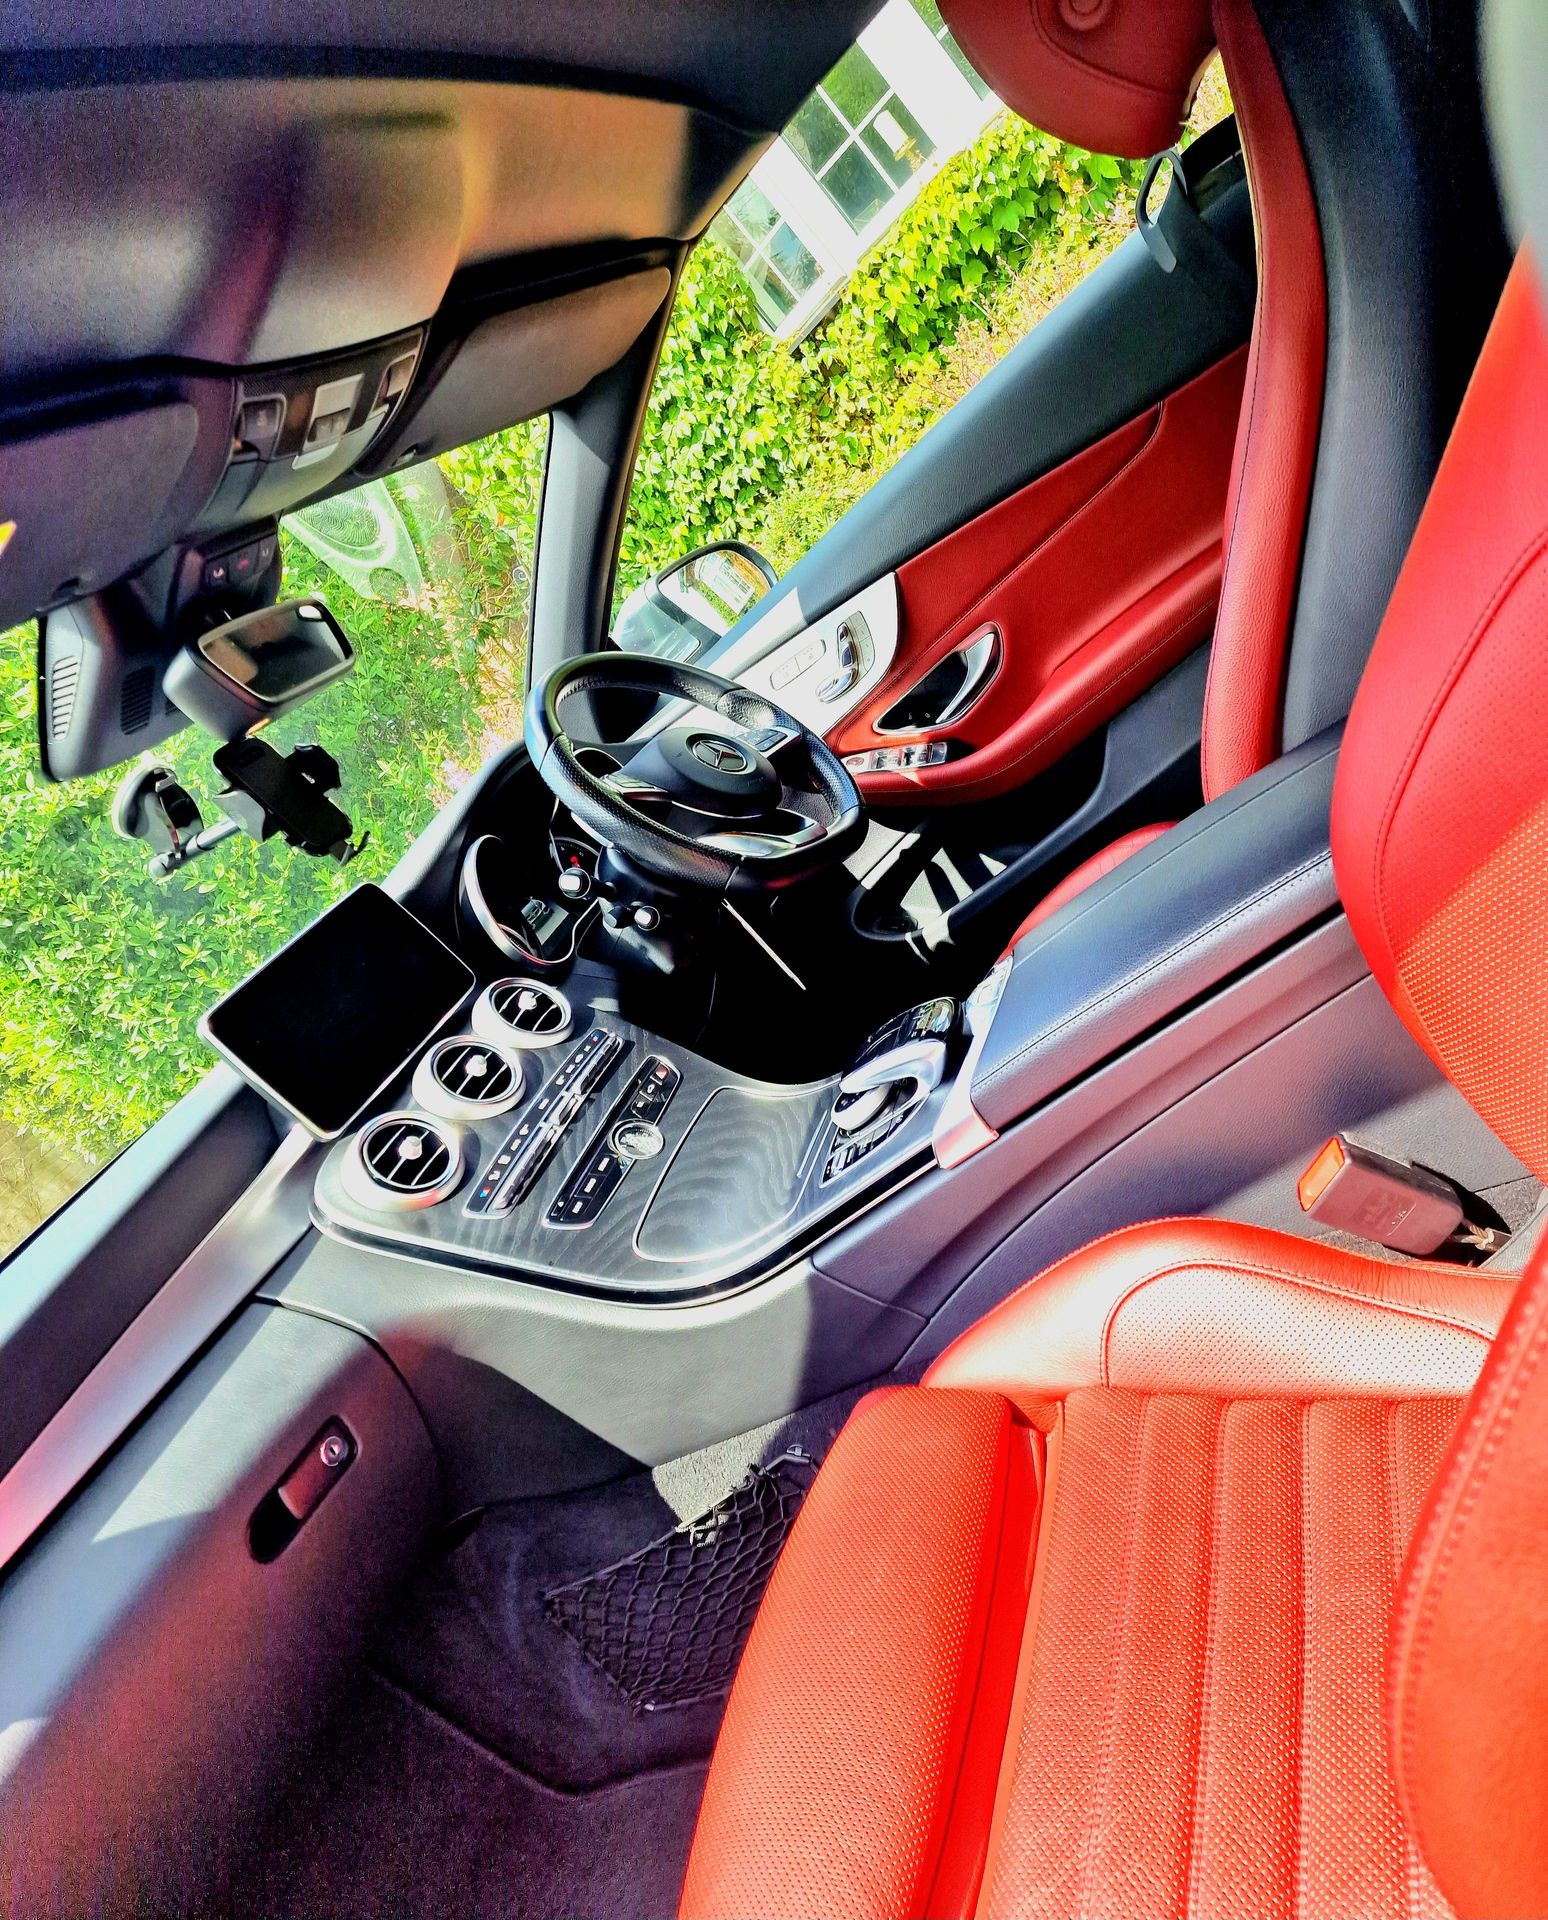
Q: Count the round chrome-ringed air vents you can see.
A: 3